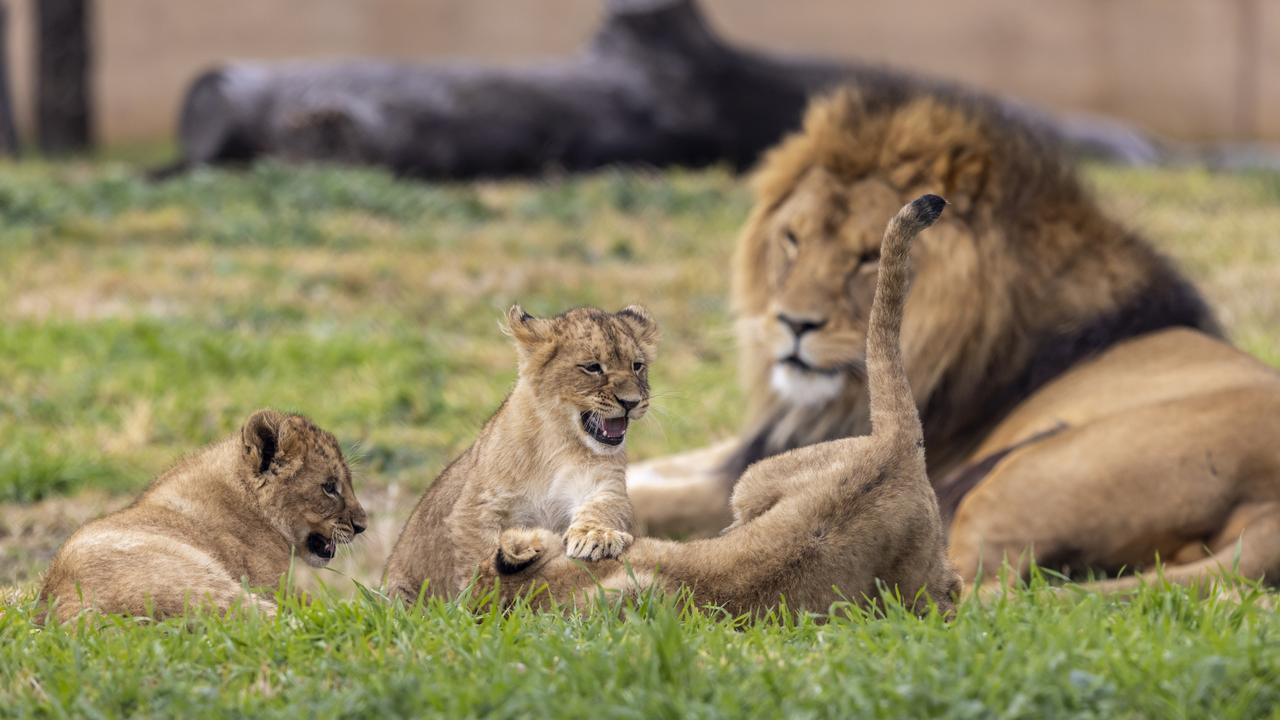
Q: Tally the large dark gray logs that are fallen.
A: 1